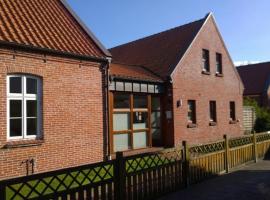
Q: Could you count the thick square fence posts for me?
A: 4